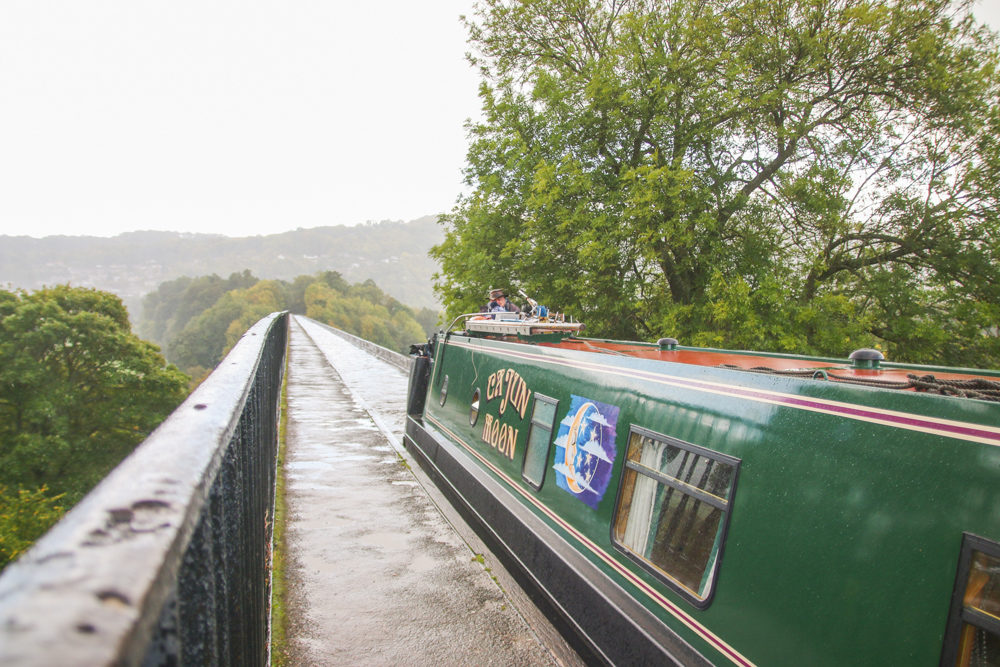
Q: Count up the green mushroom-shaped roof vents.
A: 2